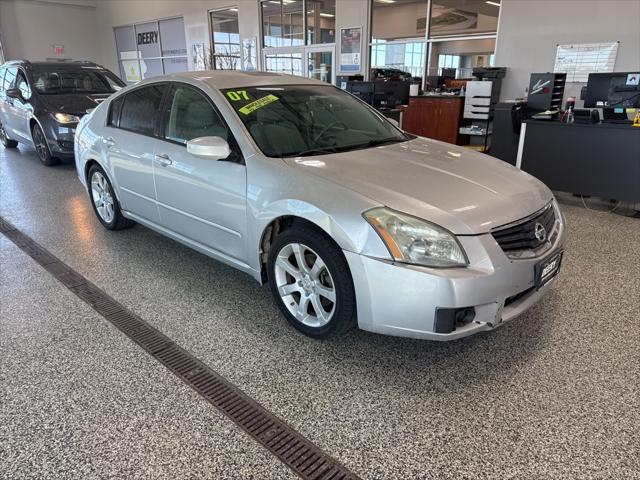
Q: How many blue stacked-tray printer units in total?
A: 0